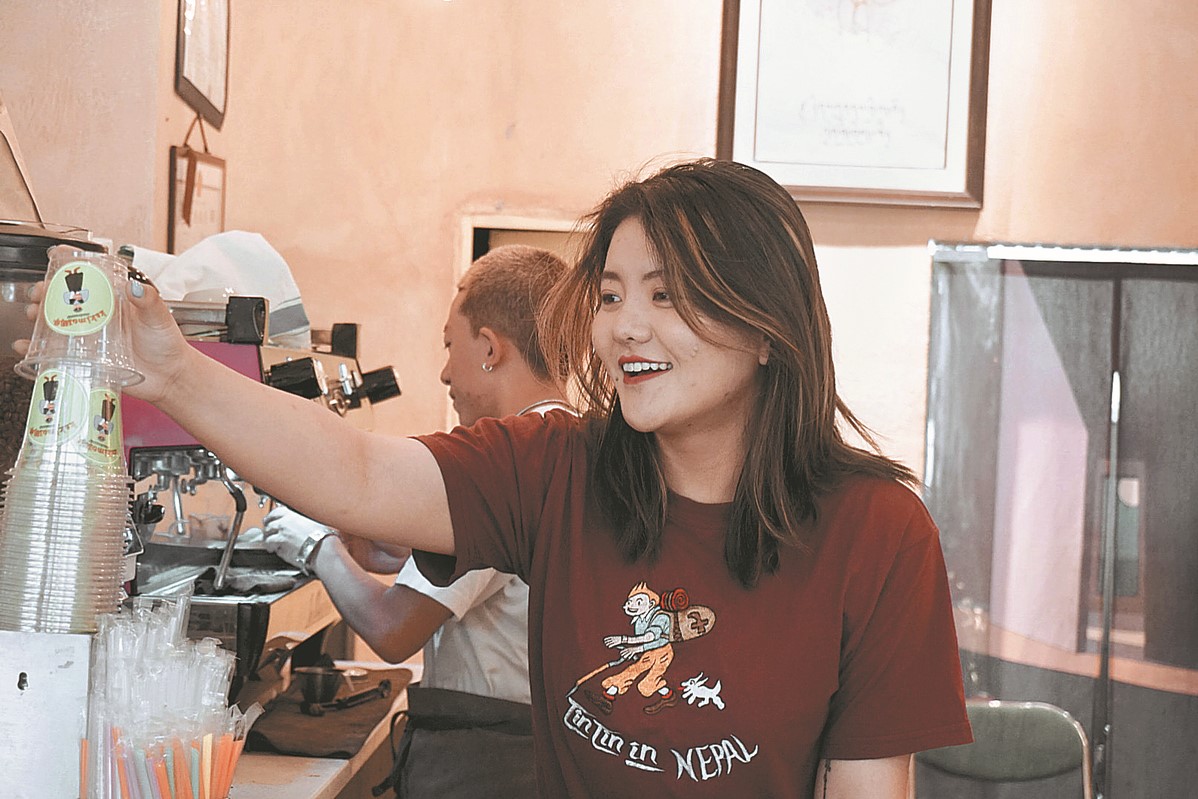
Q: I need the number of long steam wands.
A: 1